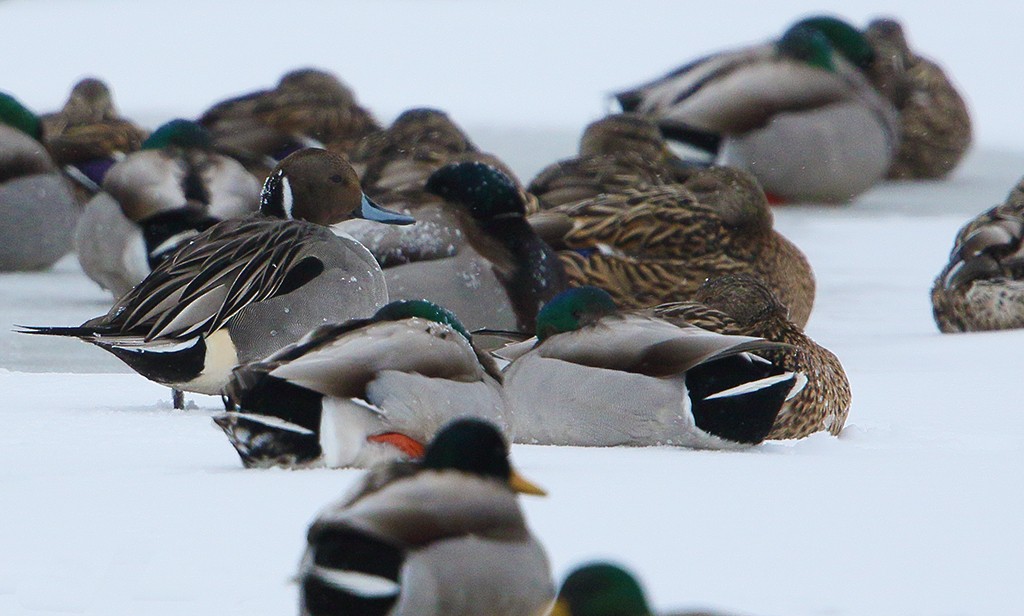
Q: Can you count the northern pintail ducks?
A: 1